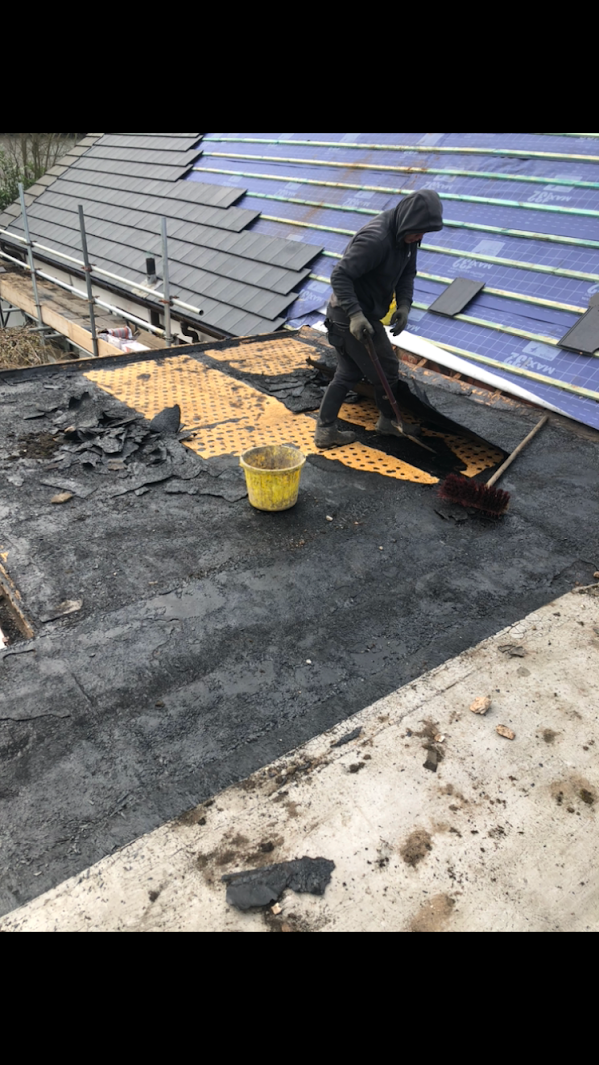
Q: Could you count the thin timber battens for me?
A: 9